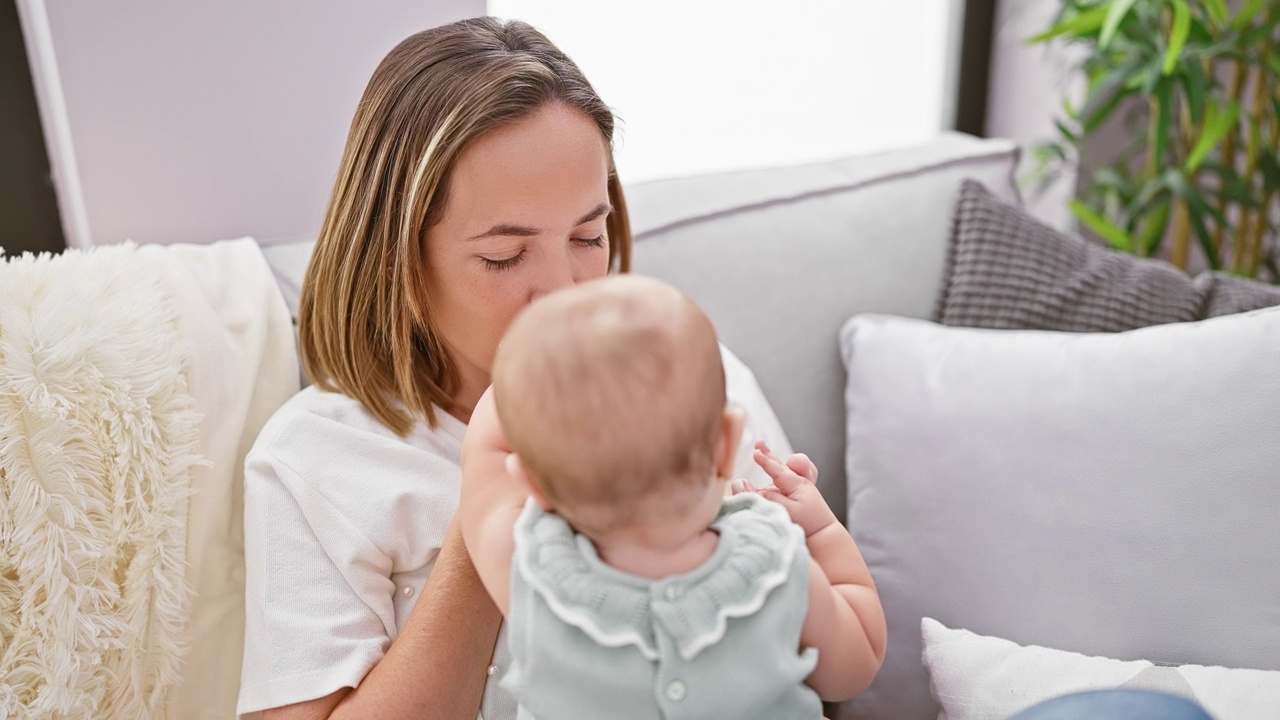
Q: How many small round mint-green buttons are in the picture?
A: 2